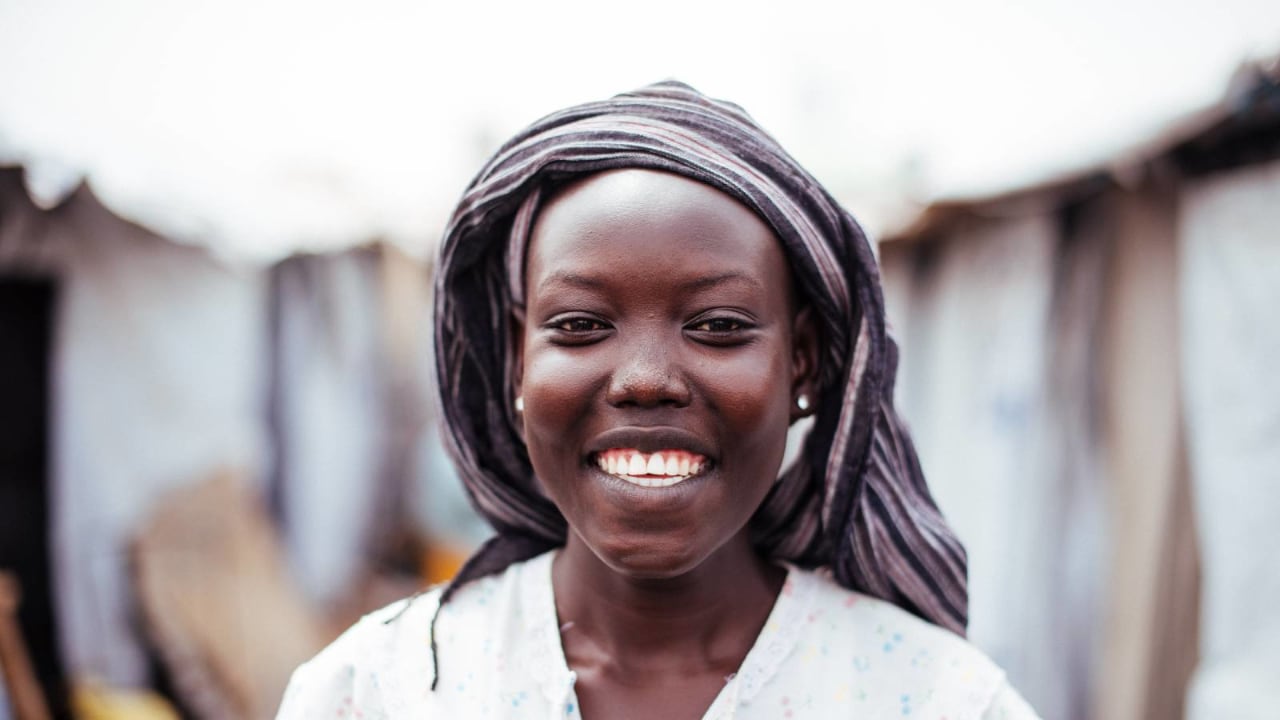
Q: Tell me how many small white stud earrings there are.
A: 2